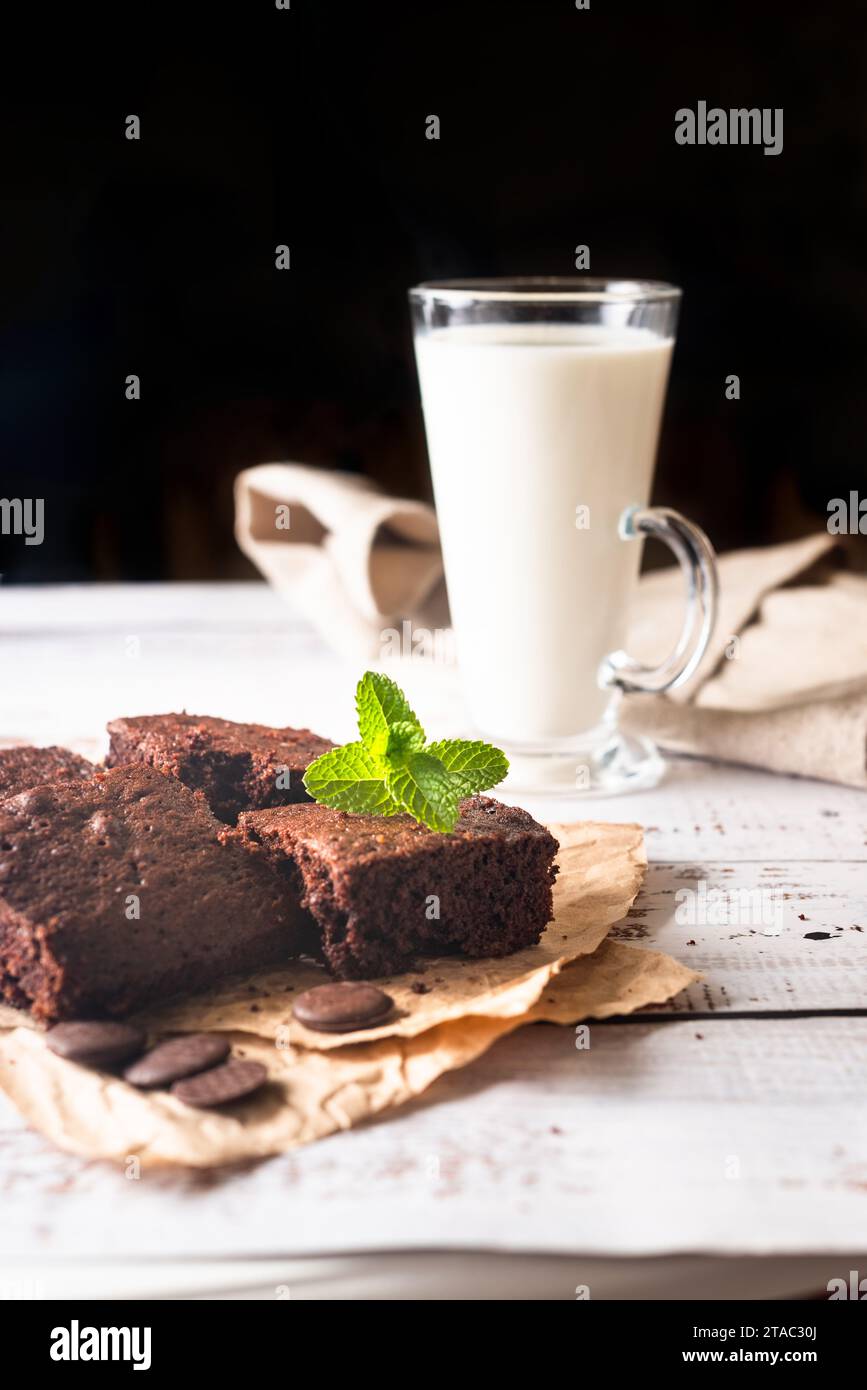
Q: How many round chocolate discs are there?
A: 4